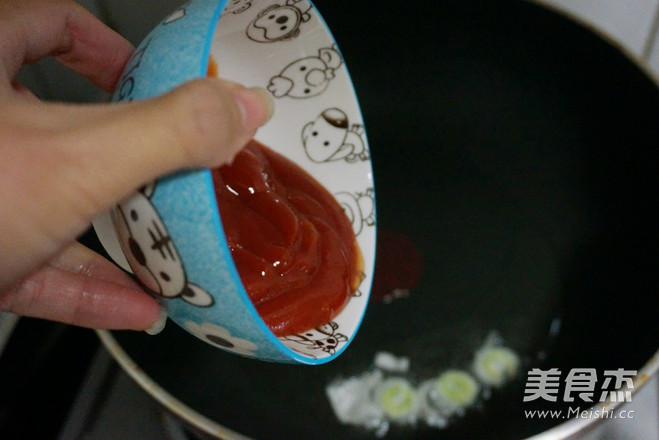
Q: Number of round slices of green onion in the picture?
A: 3